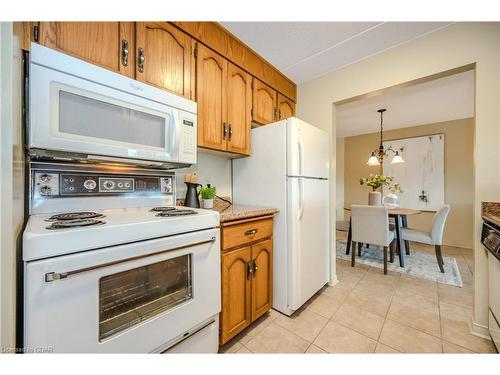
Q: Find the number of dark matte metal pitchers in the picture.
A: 1